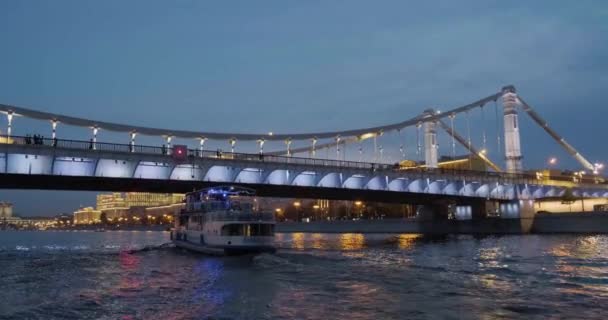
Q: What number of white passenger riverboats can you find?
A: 1